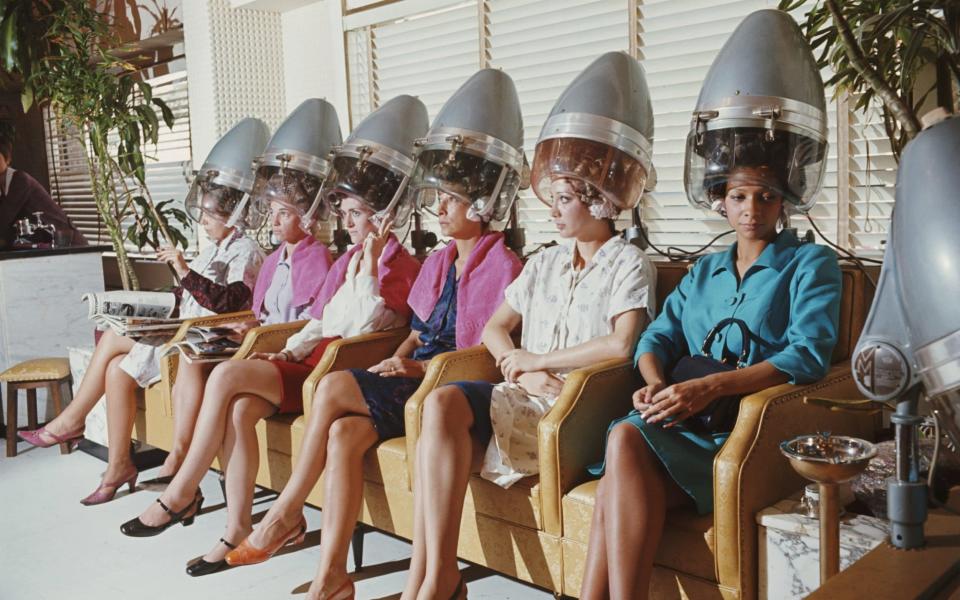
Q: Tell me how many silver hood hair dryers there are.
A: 7